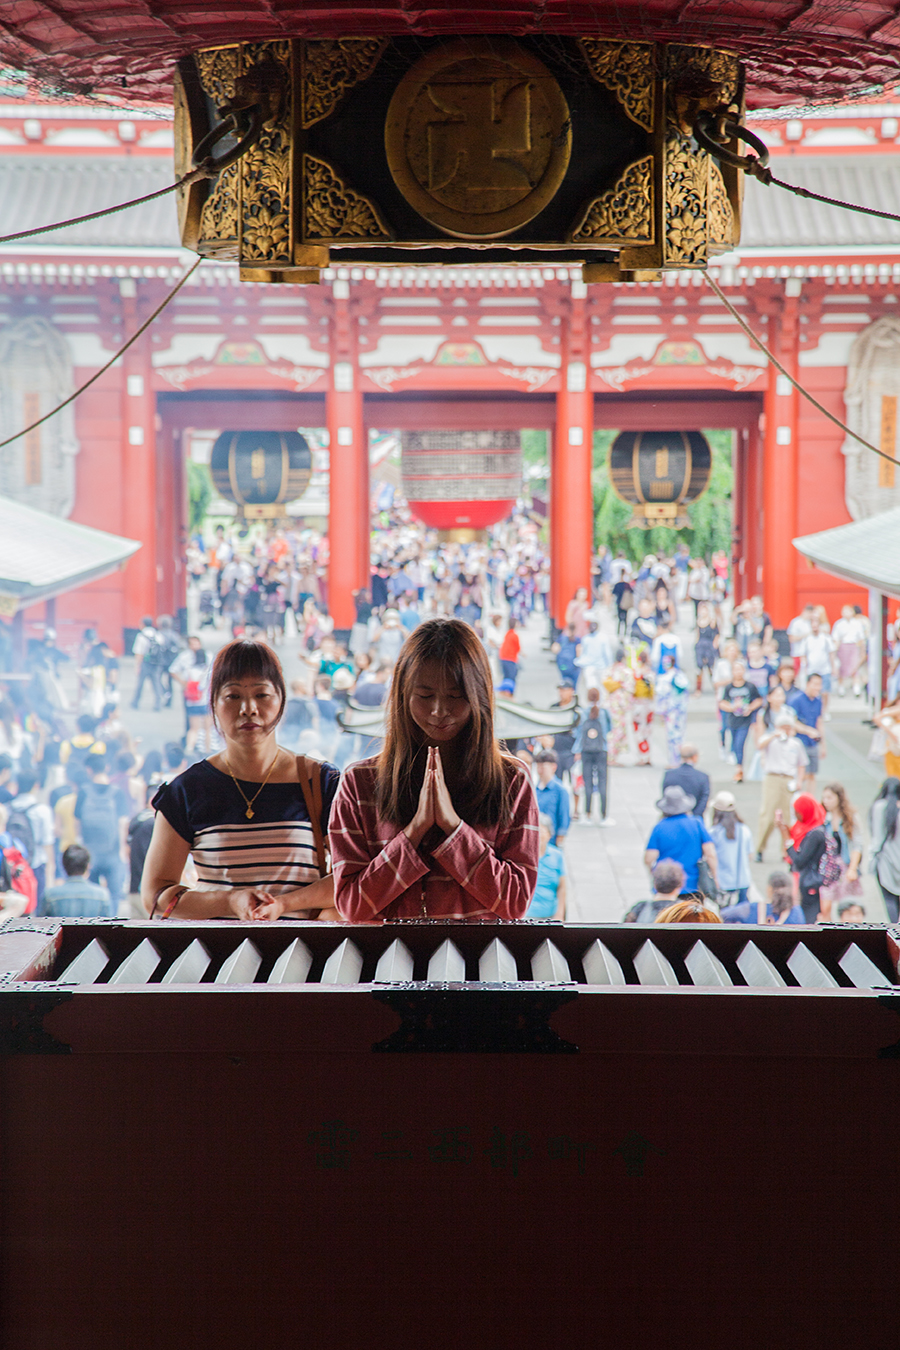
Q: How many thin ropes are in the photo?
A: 4